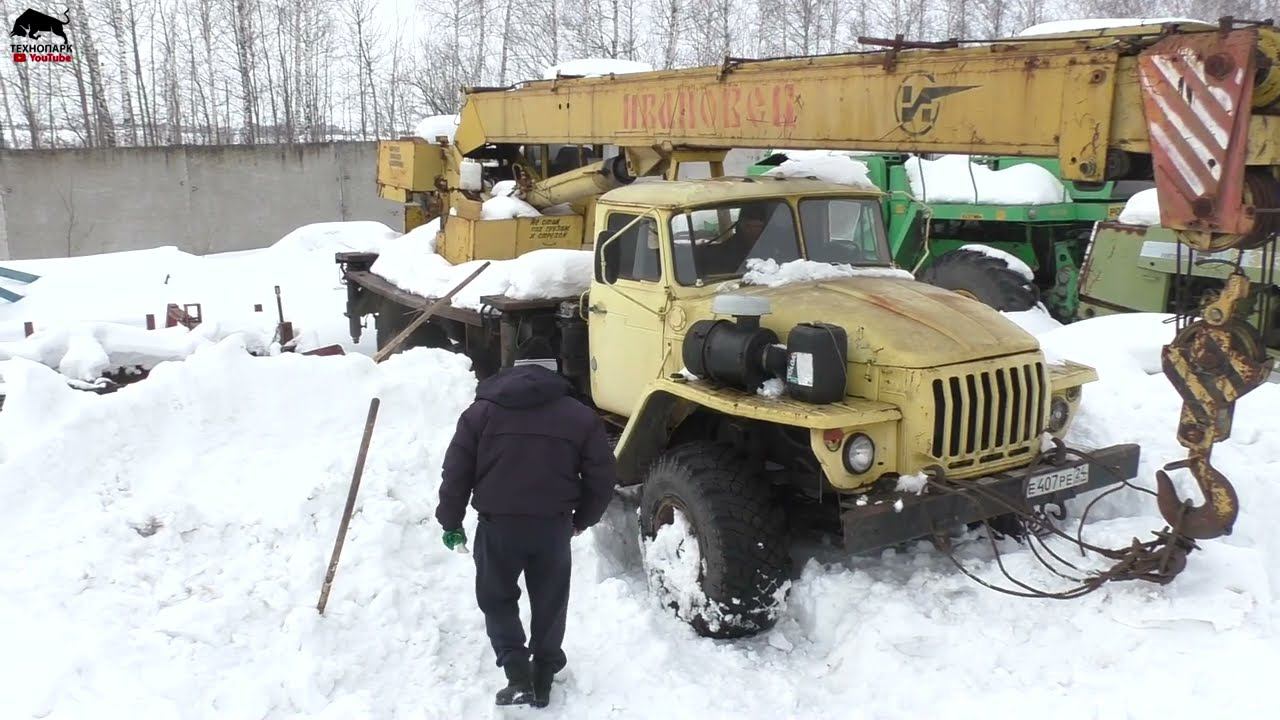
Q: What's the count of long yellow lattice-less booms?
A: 1